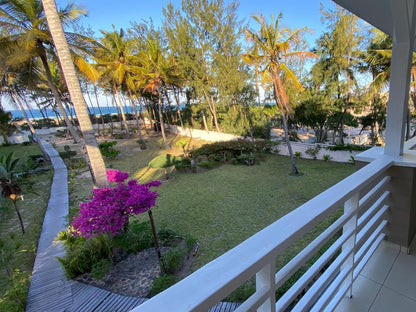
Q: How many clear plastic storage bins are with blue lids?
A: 0